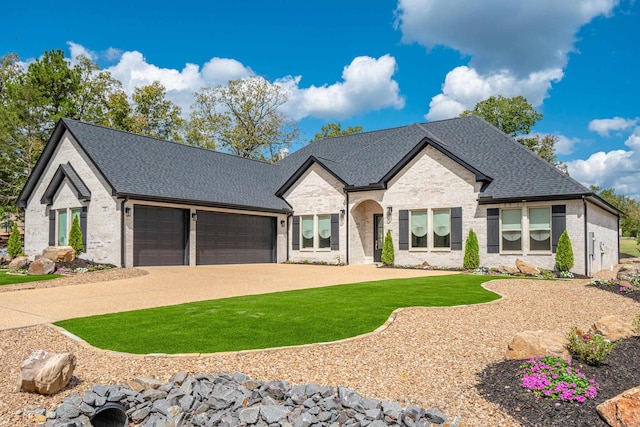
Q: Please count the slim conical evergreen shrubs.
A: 5